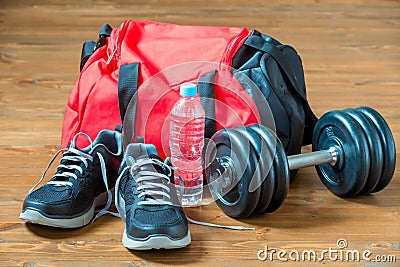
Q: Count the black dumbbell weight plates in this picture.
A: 6